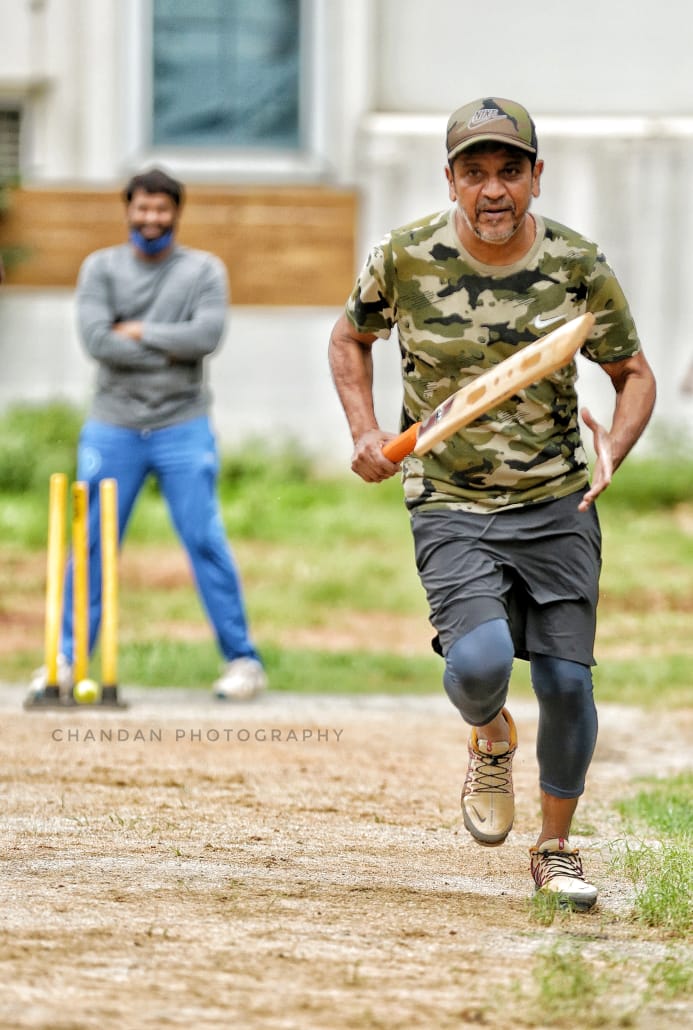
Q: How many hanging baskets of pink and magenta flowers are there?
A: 0